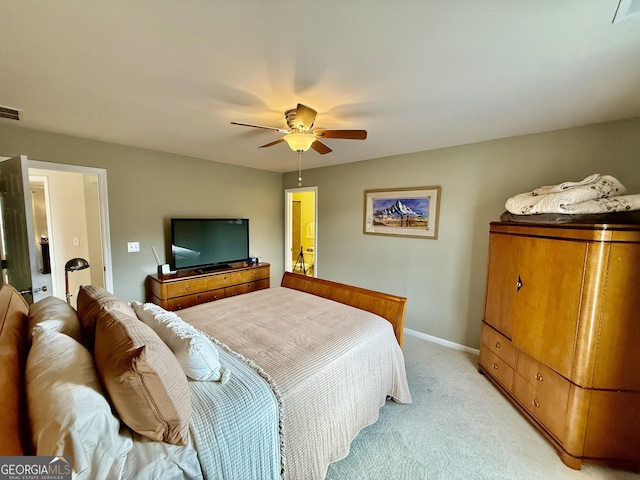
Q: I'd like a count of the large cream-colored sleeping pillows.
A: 2